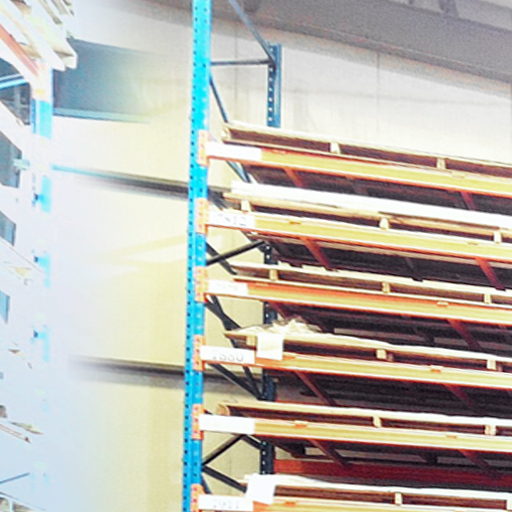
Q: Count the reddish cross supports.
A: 10